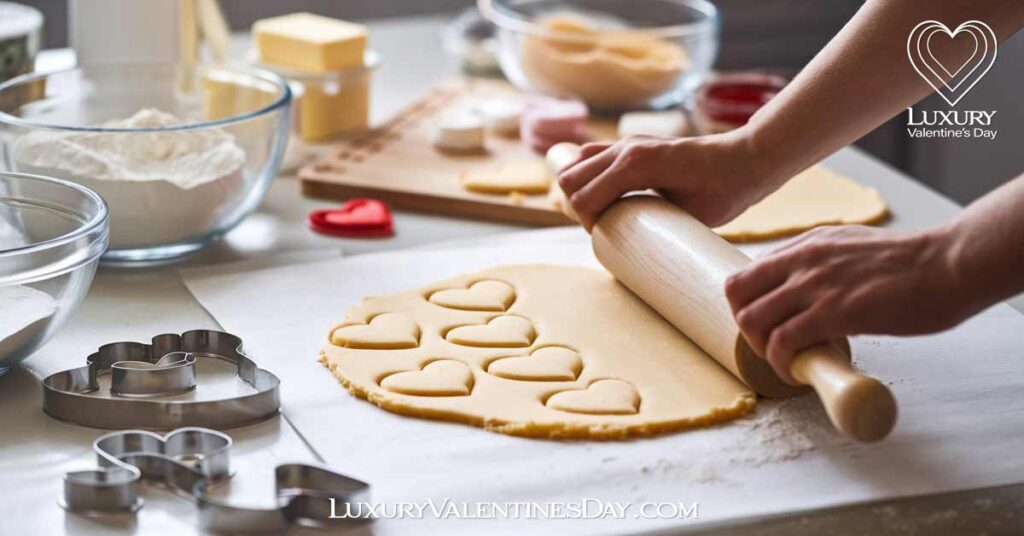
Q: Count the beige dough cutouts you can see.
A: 6